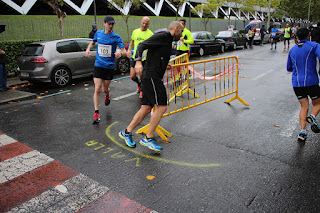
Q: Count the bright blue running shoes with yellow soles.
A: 2